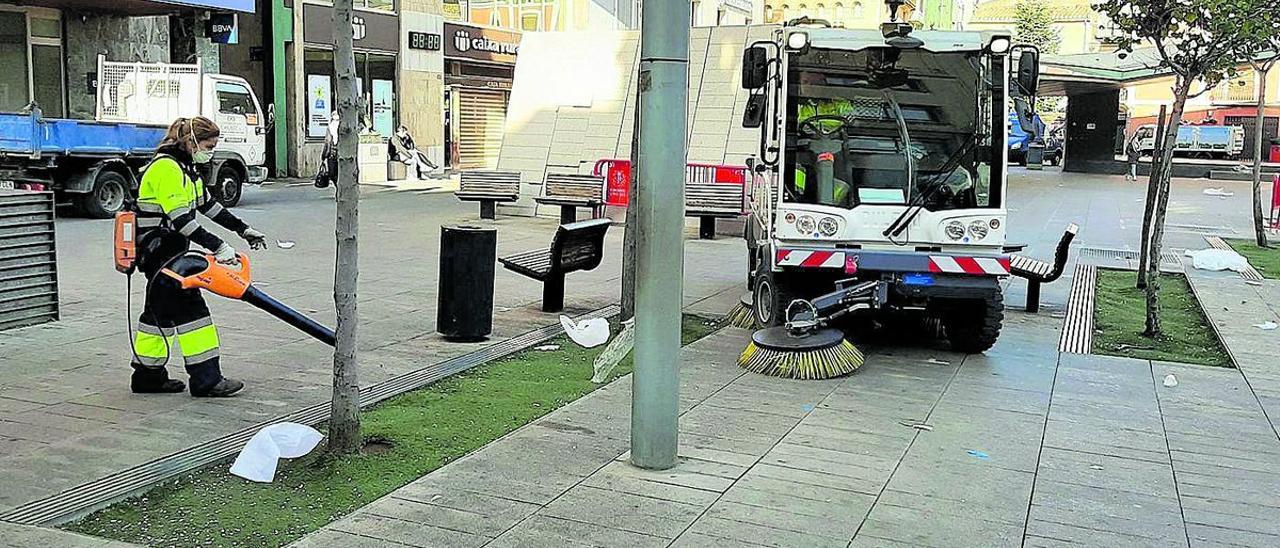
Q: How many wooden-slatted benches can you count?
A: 5